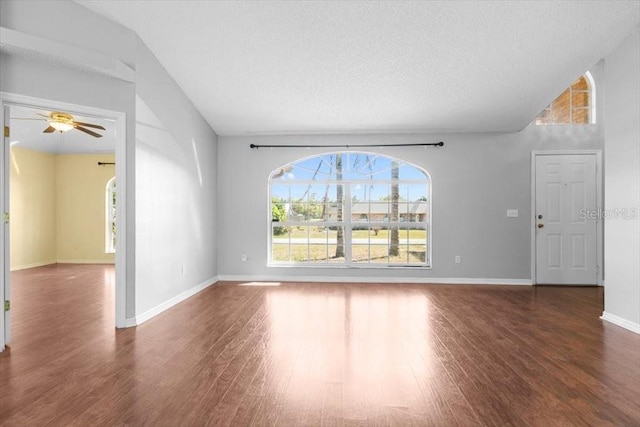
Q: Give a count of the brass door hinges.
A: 3